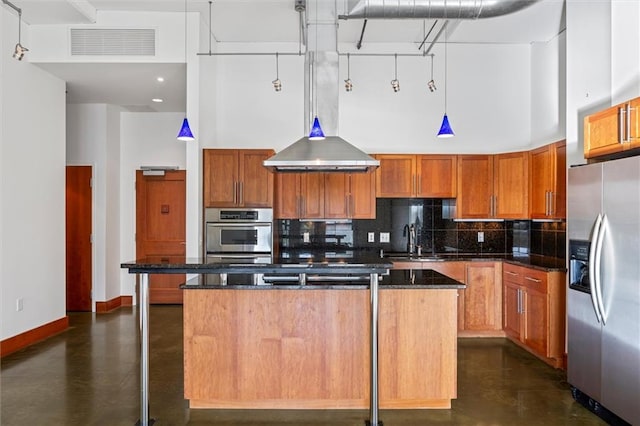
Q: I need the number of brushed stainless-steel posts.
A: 2